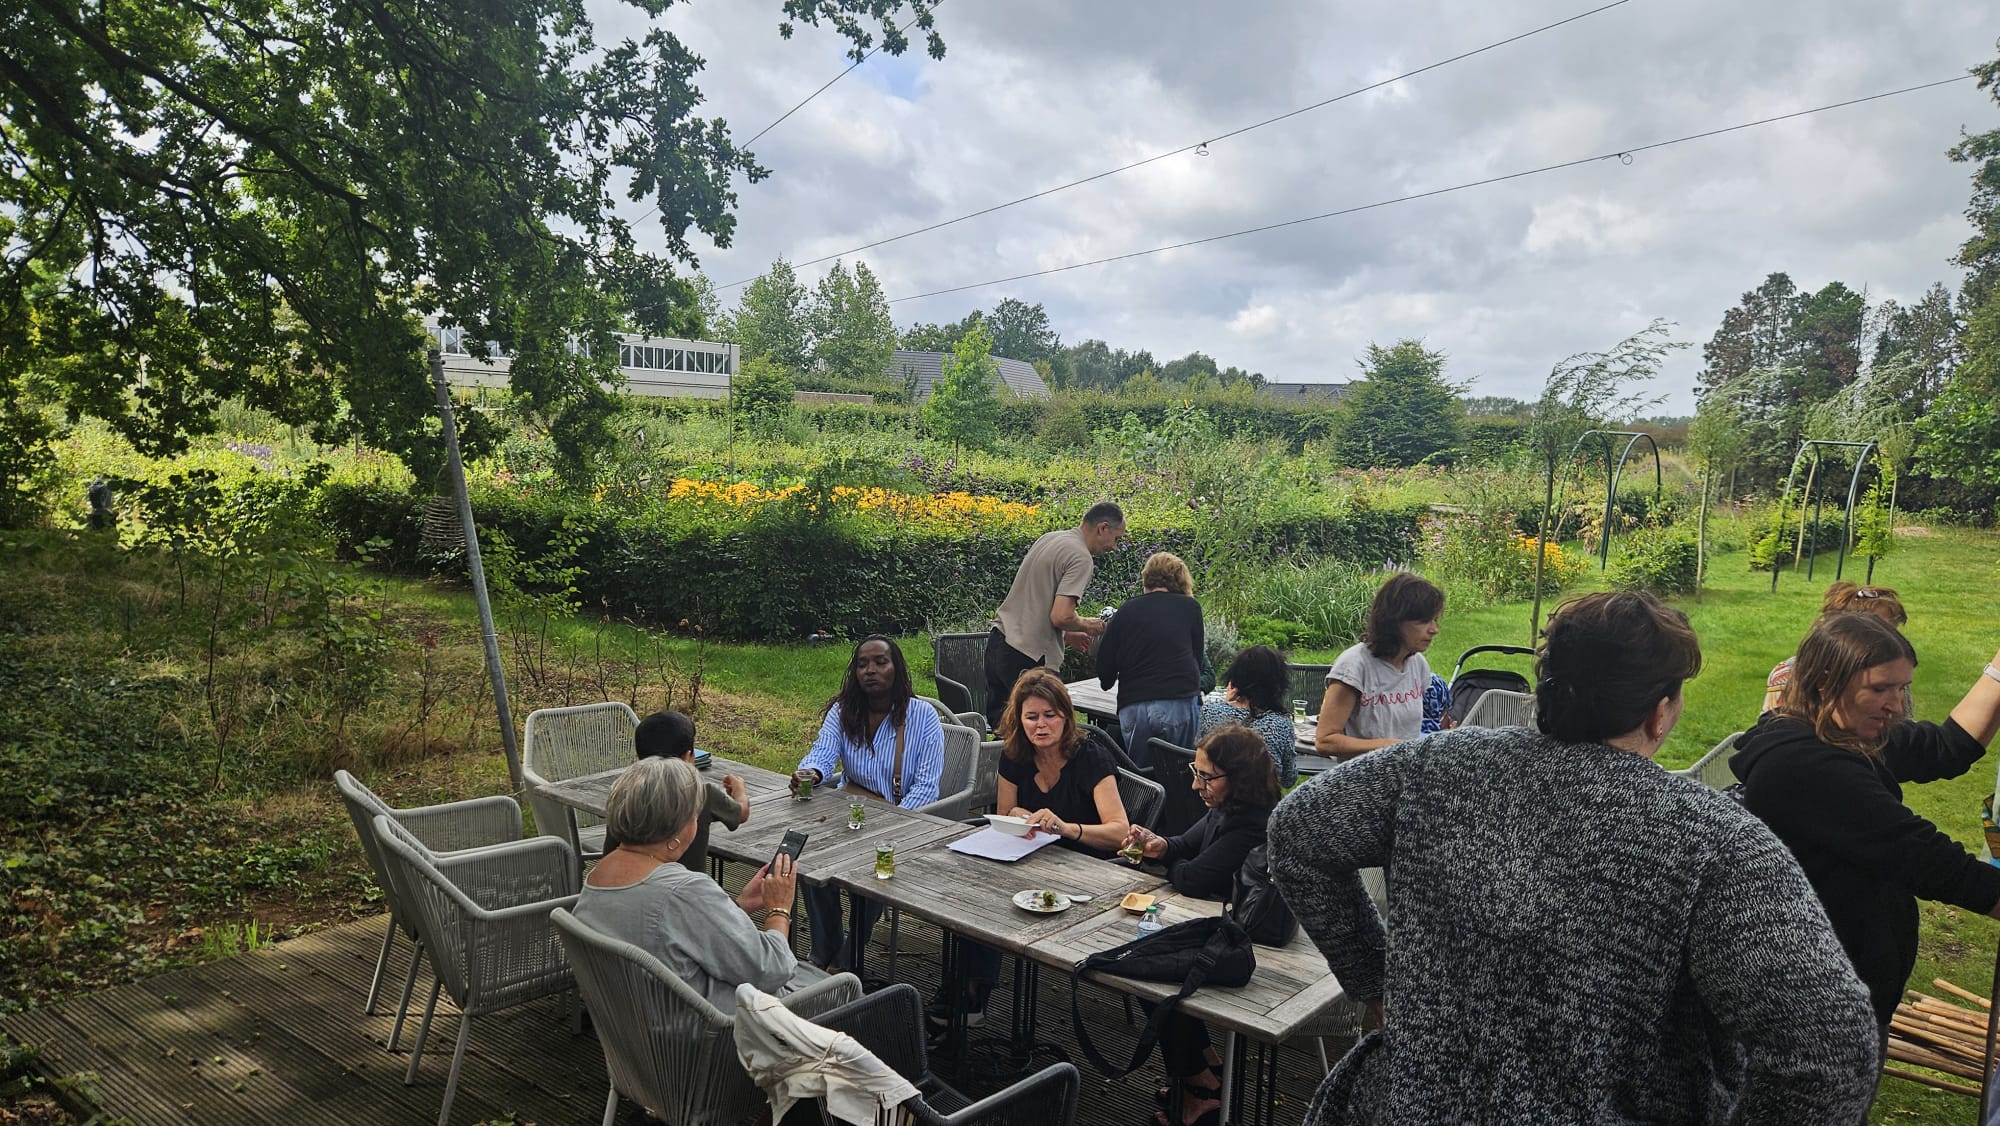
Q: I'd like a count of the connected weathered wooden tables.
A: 4